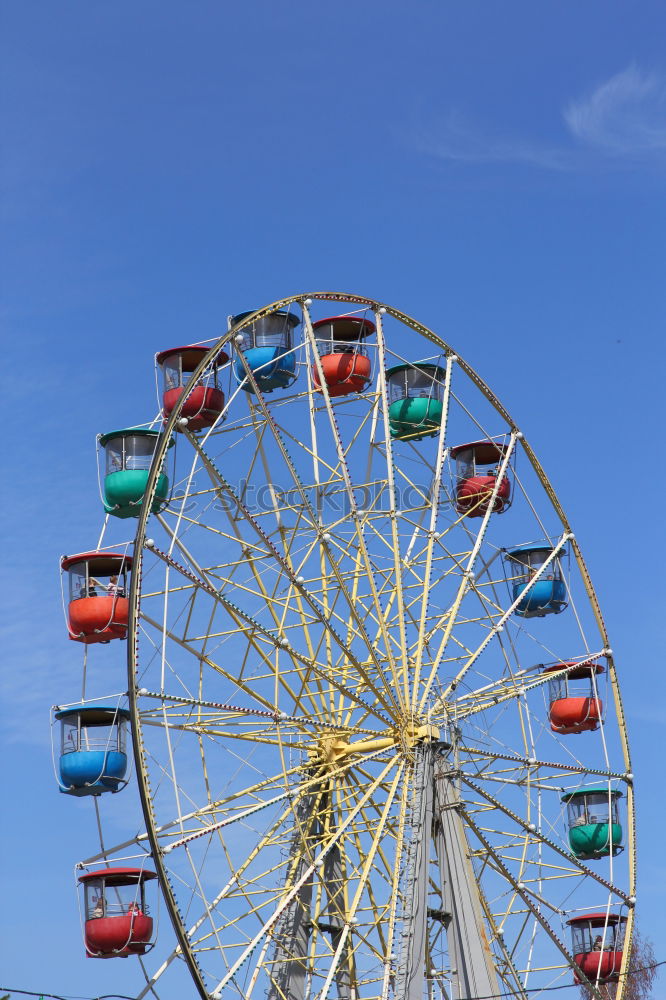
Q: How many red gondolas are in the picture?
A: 7